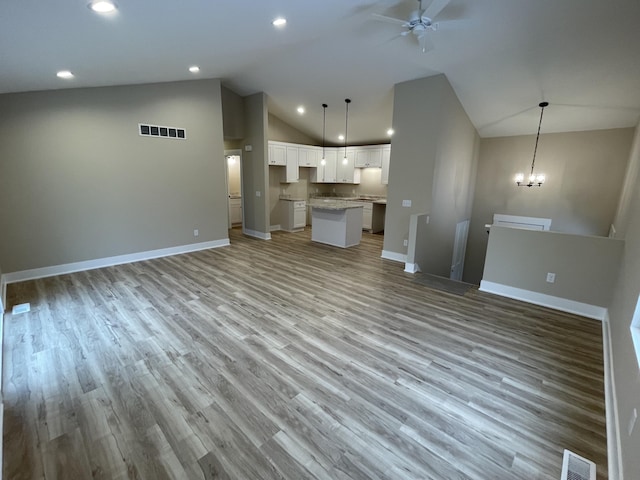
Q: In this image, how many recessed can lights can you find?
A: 7